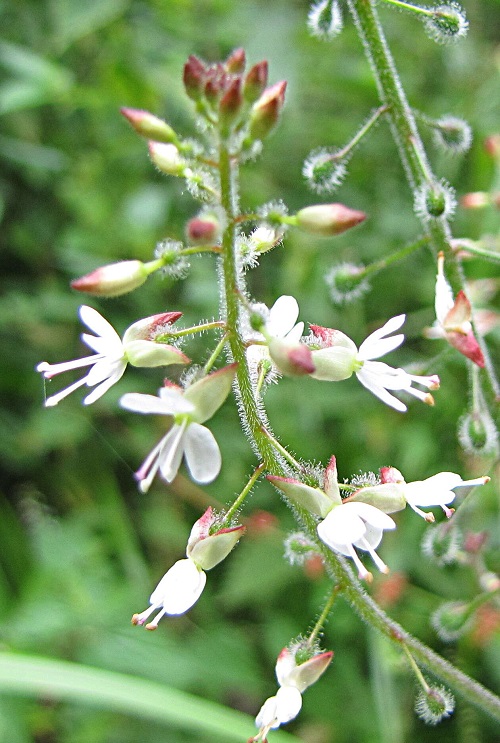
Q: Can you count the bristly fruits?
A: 11